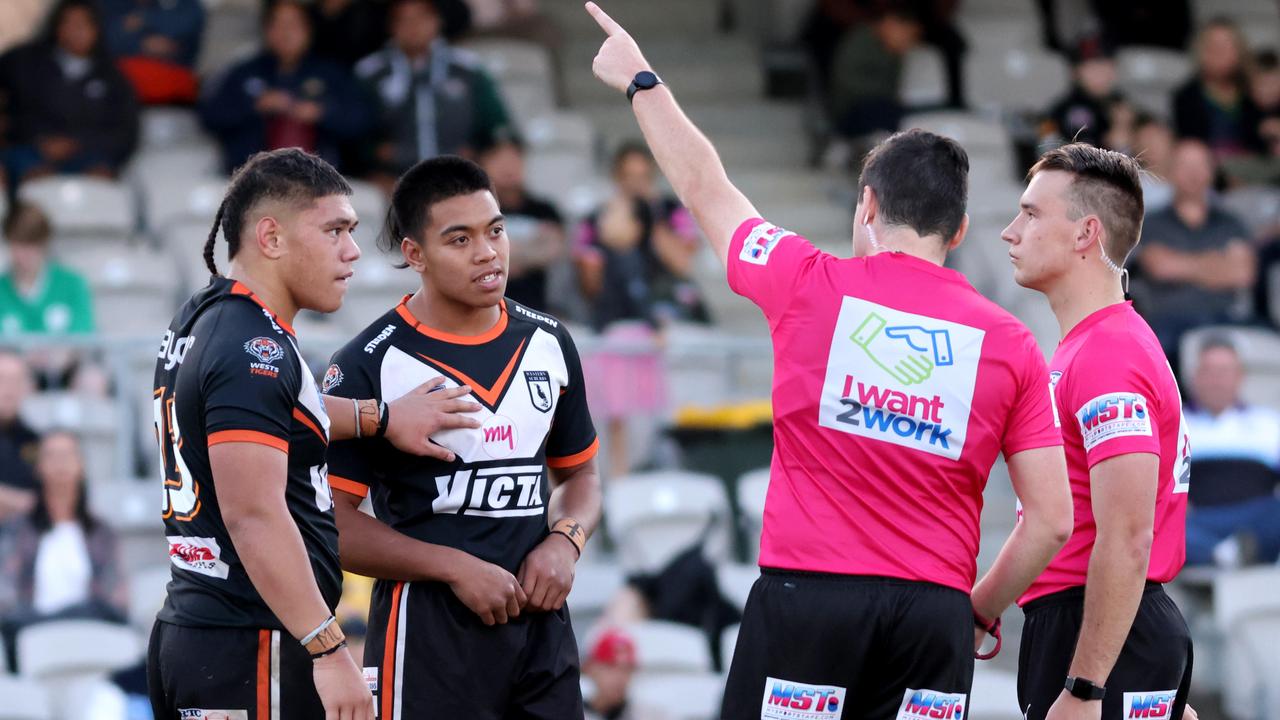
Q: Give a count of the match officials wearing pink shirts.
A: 2